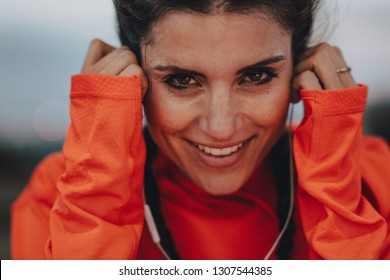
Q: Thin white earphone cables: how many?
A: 2